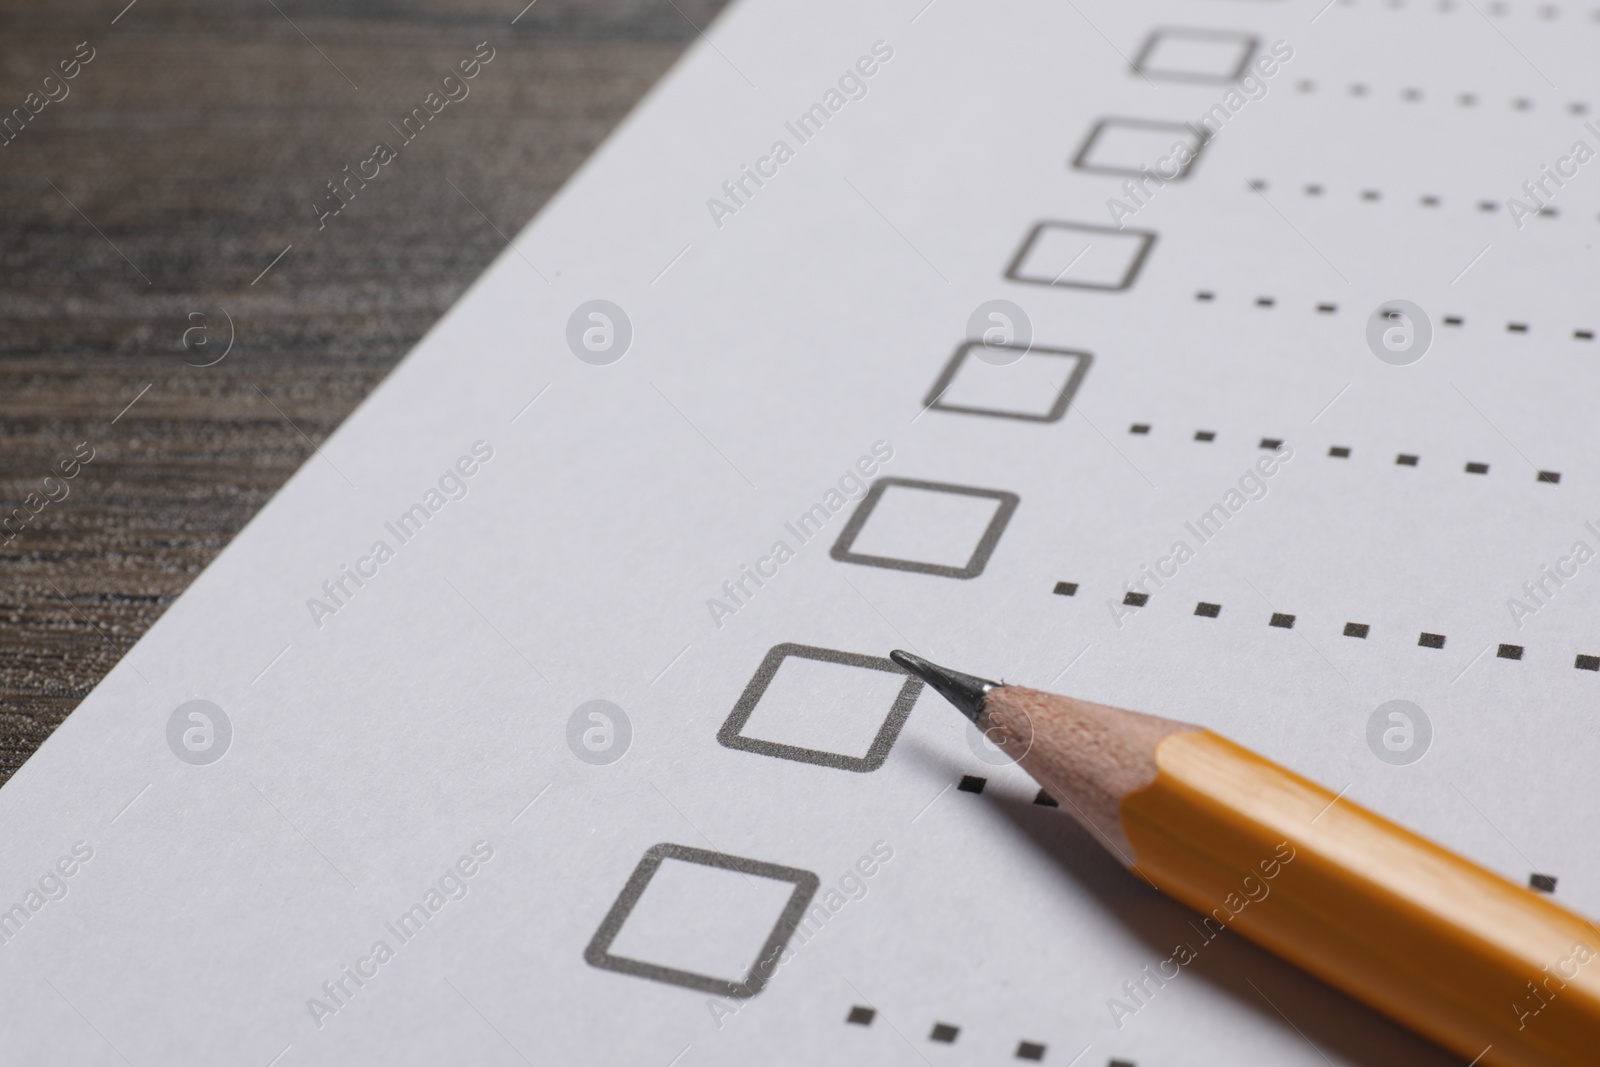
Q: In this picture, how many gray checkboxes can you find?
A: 7